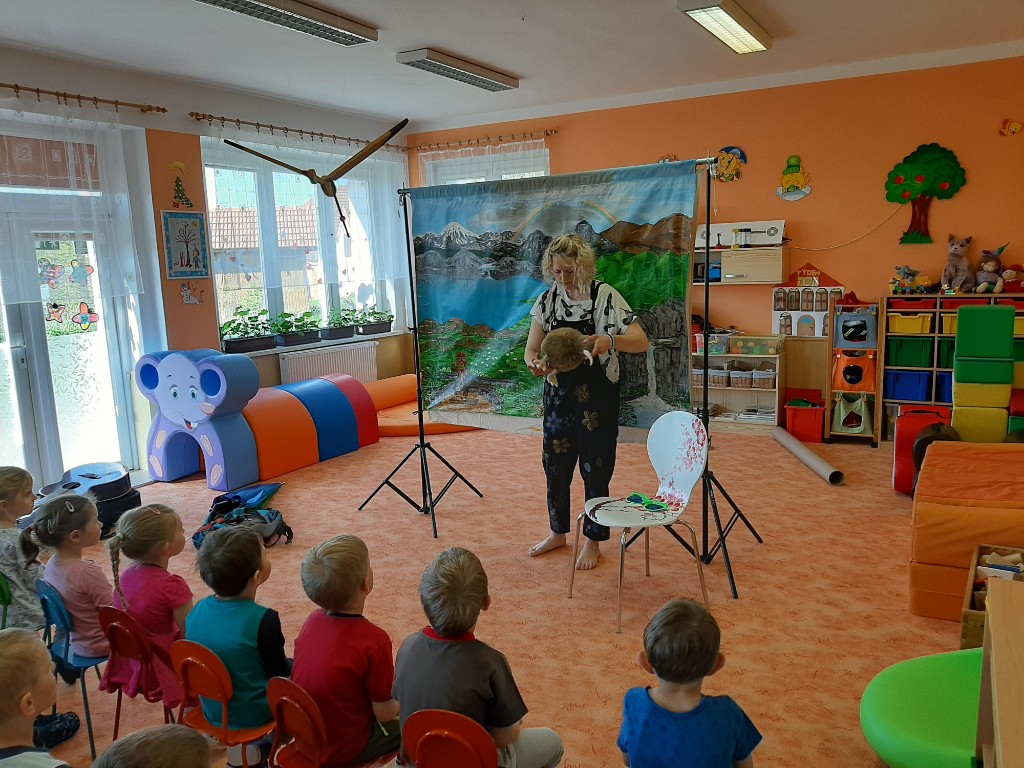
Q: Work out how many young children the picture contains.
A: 9